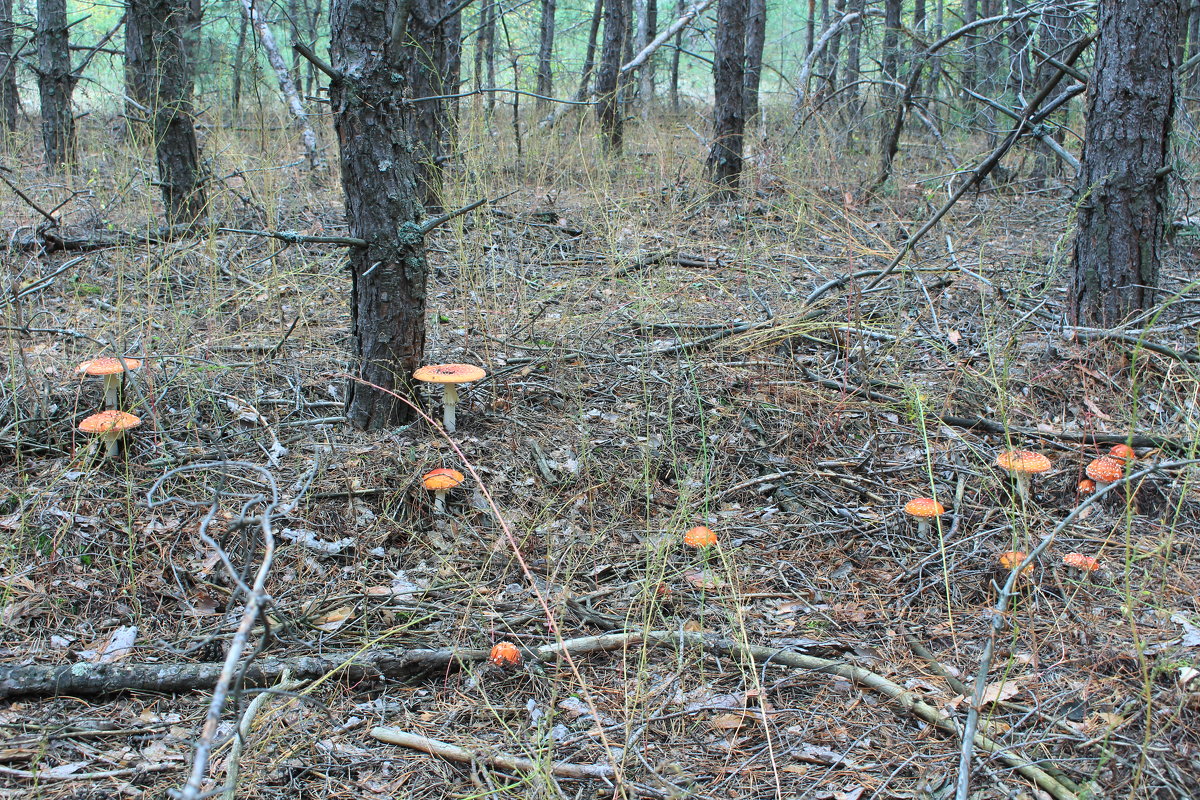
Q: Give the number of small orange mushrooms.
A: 13